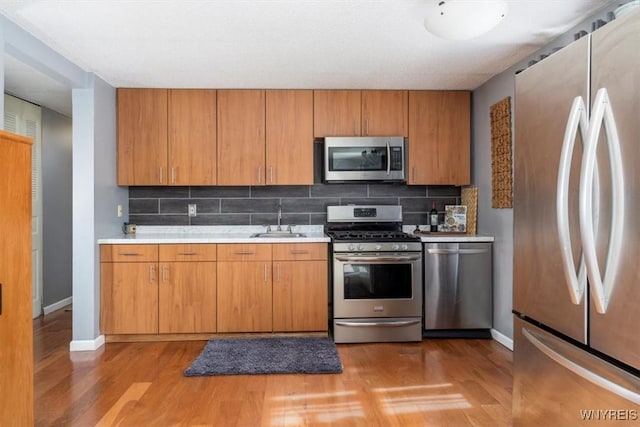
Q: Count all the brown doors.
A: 11